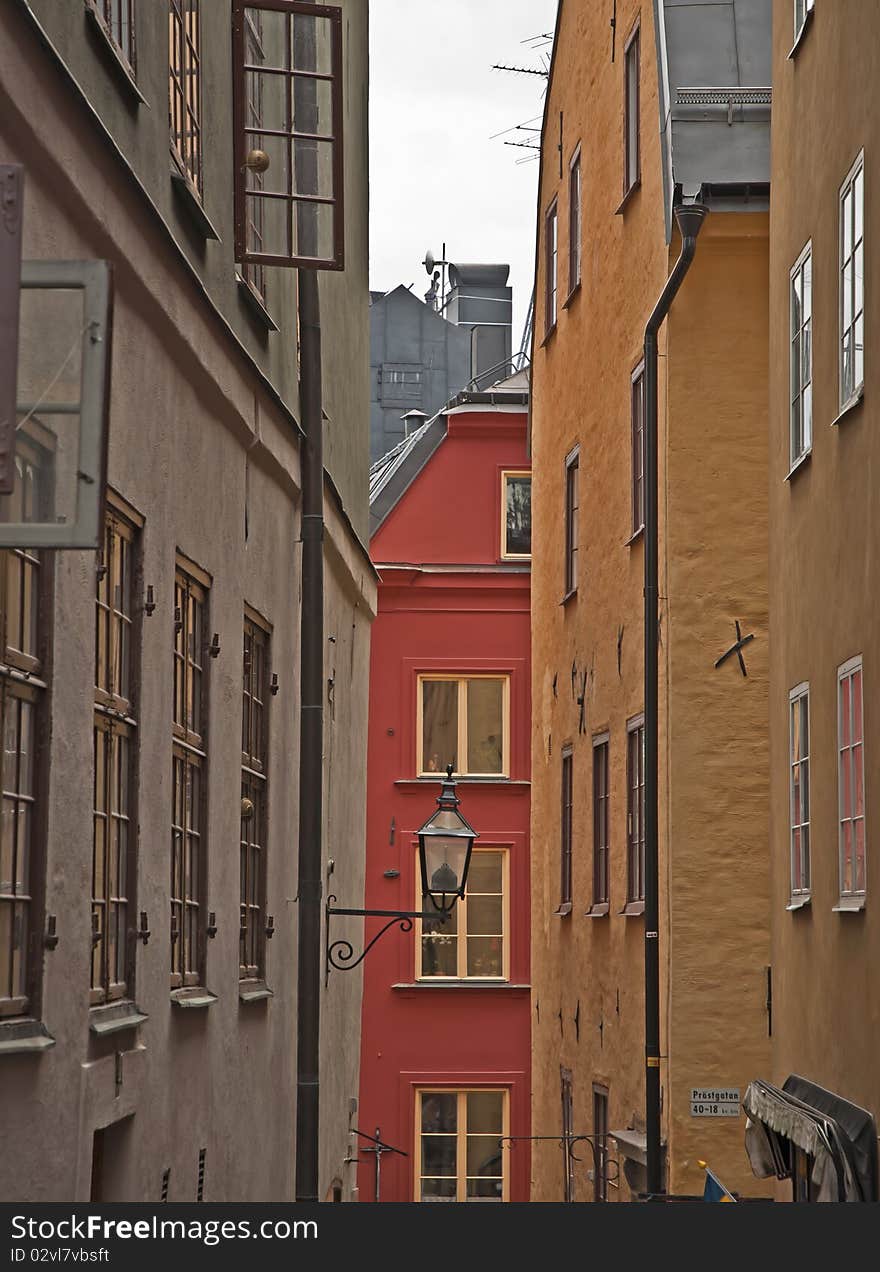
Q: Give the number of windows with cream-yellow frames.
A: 4